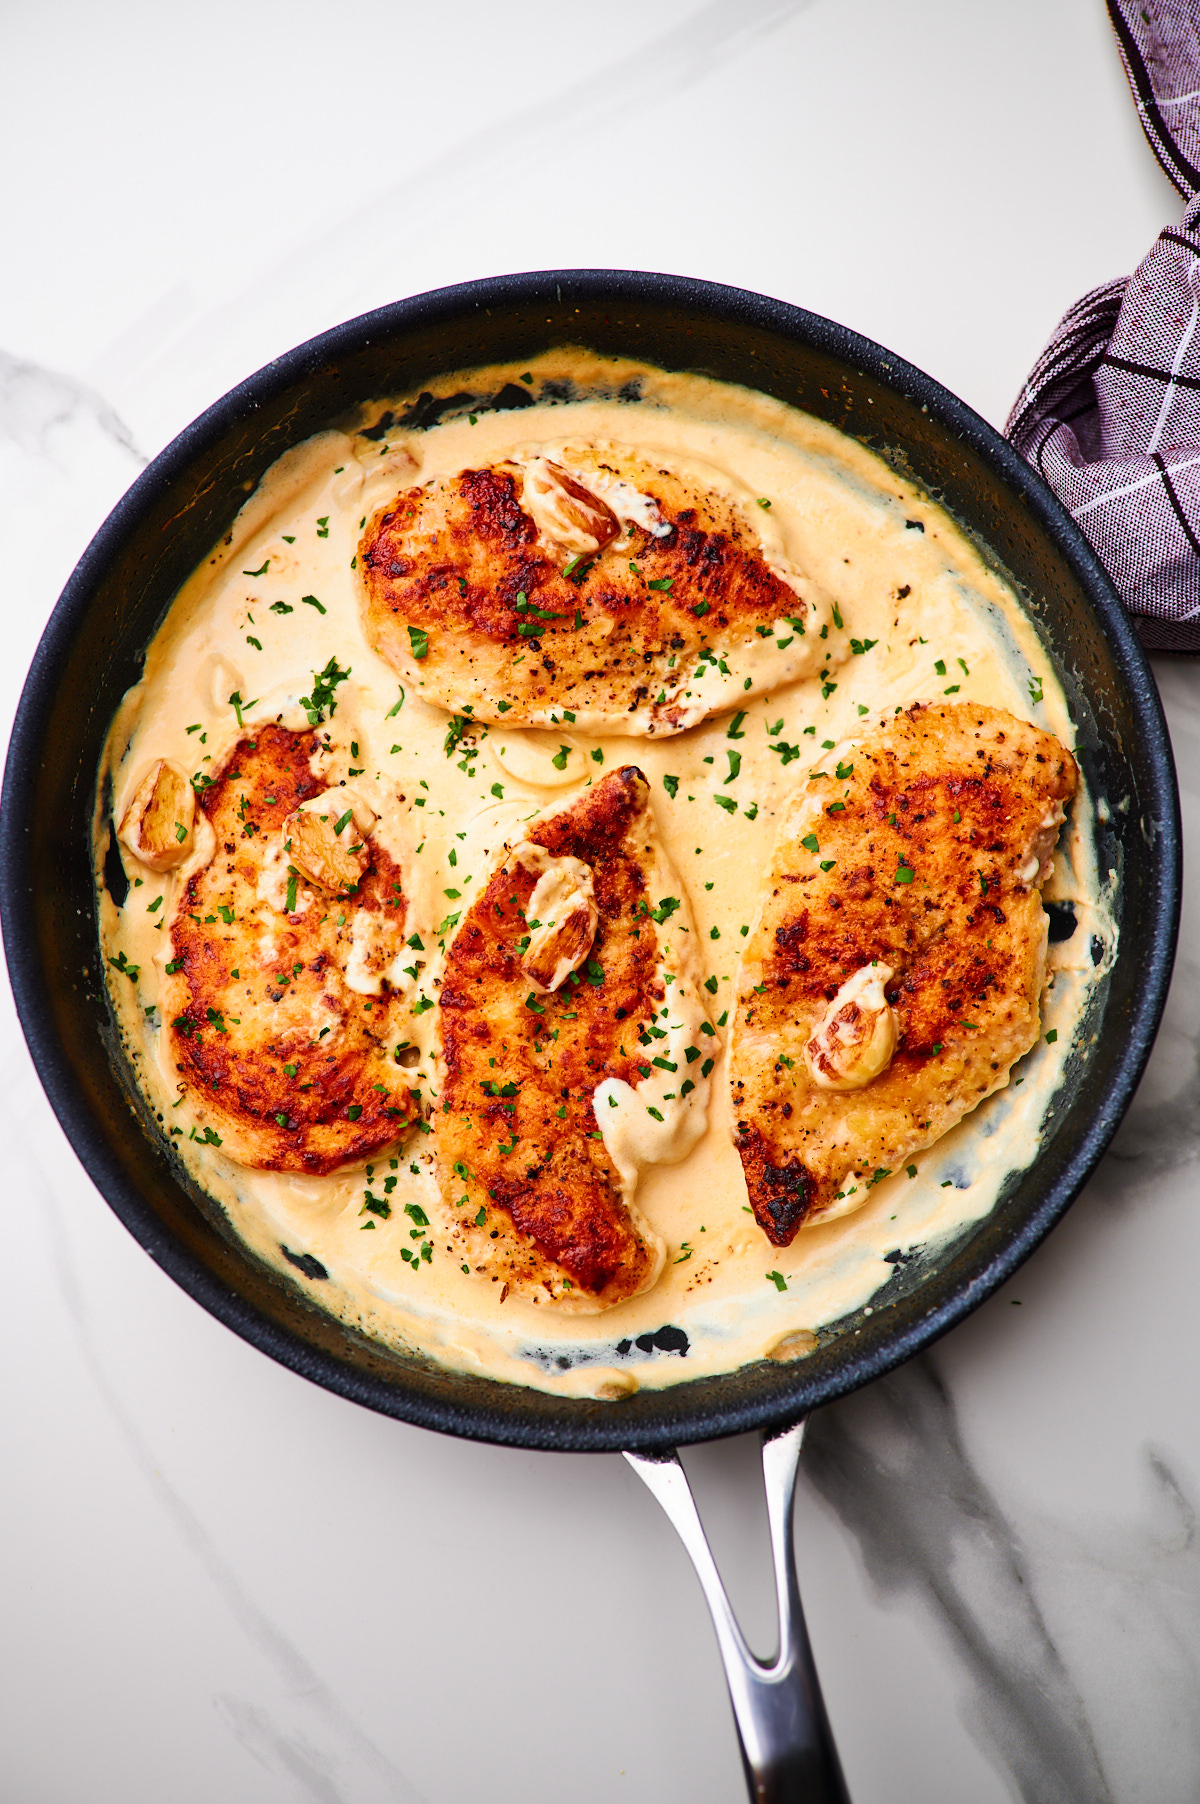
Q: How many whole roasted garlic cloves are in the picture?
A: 5